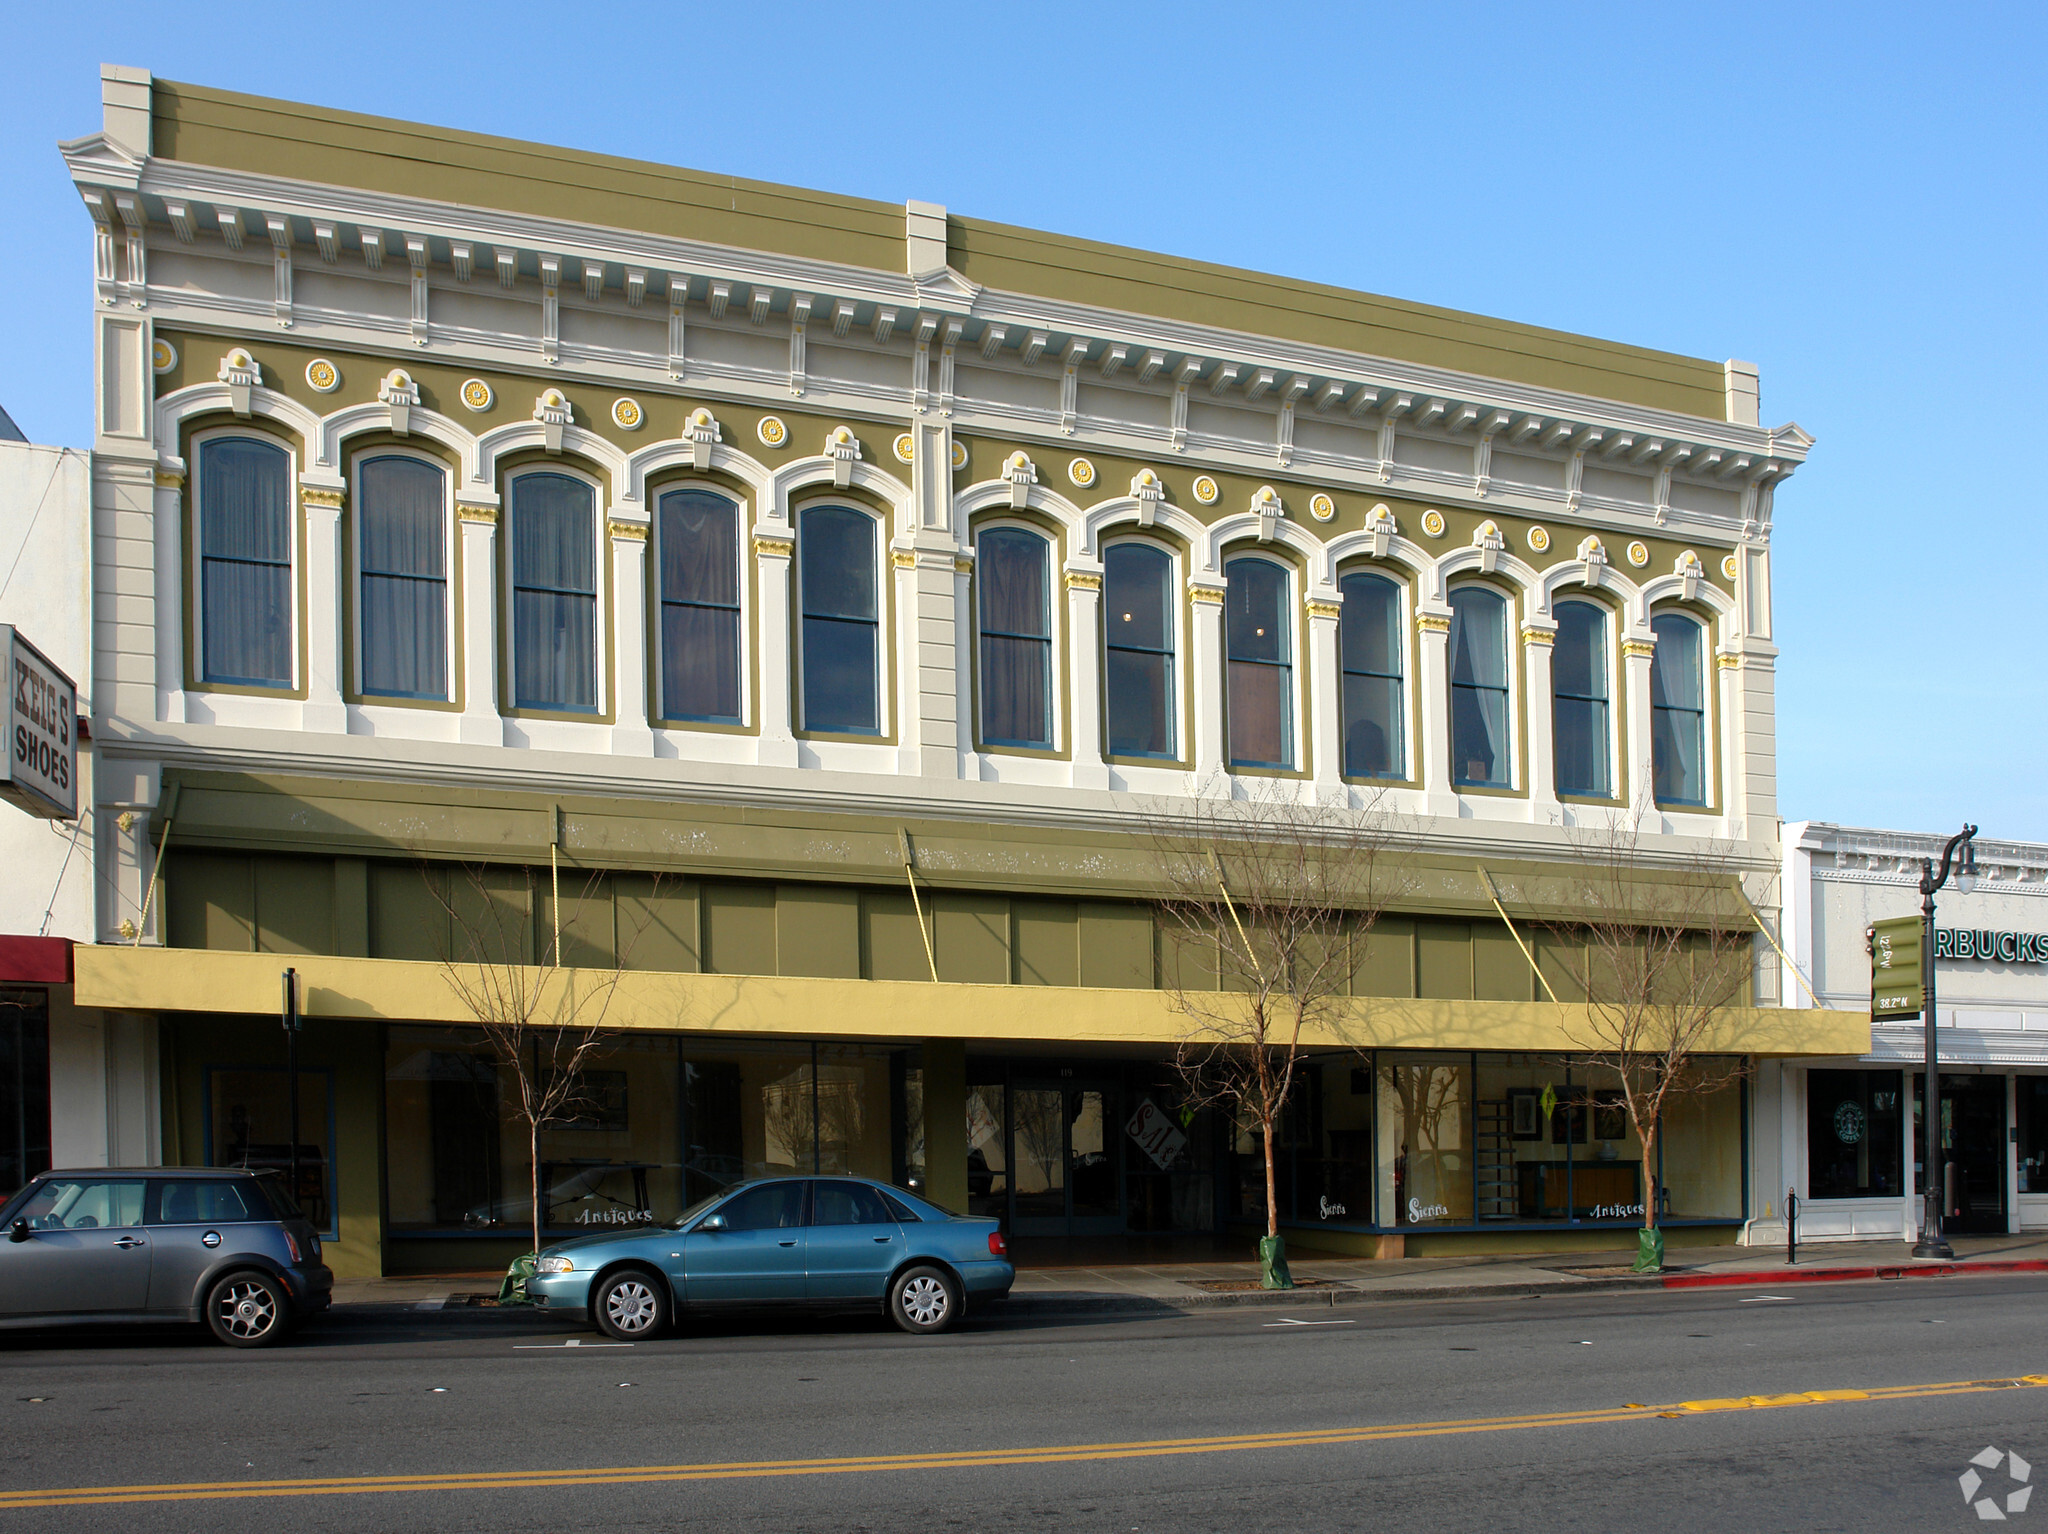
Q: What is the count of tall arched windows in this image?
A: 12